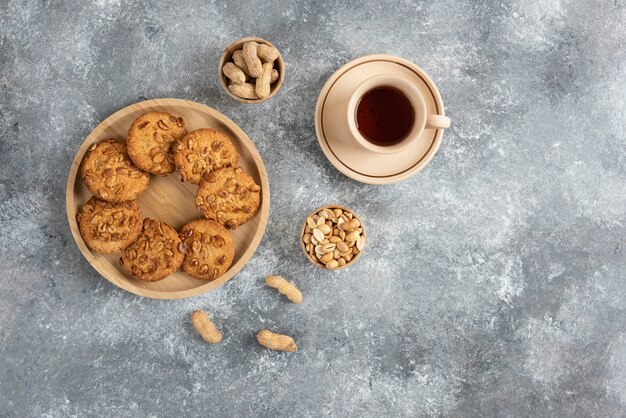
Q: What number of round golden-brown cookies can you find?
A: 7